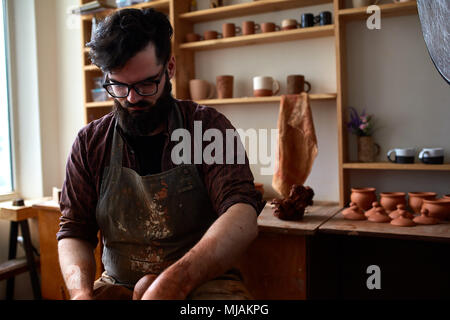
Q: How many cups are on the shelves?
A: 14